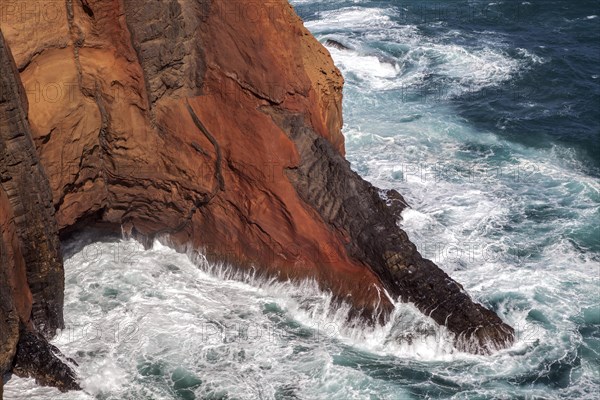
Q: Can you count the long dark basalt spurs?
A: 1